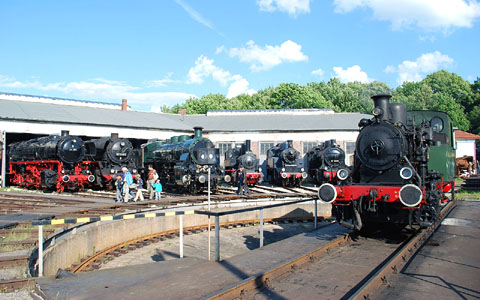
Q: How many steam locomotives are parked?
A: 7